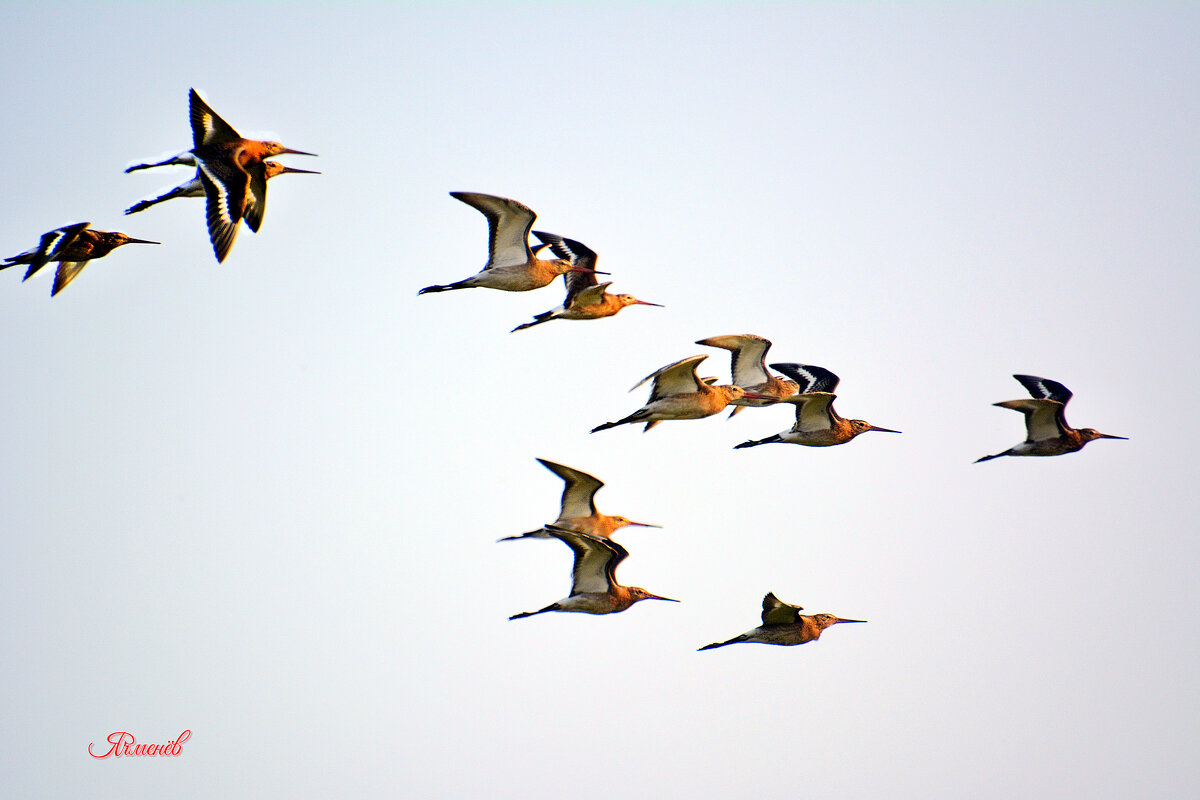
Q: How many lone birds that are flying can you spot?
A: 3